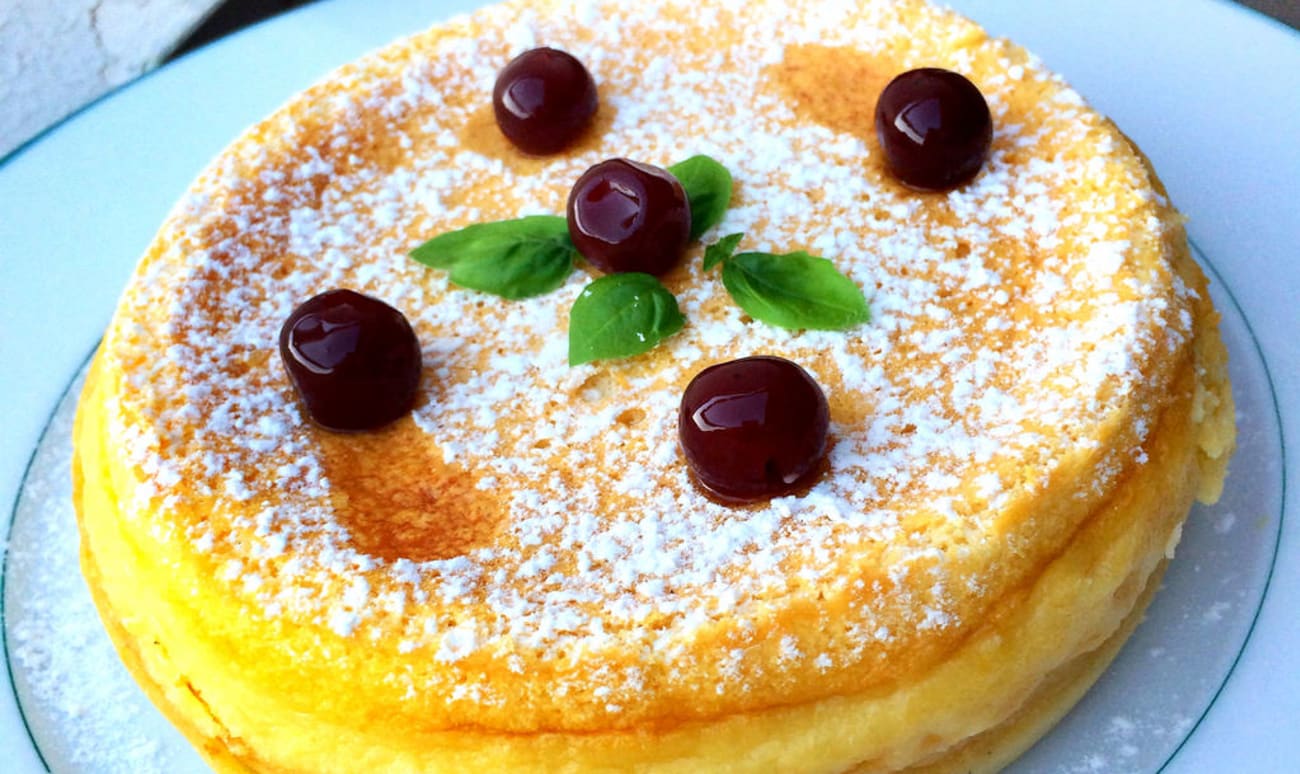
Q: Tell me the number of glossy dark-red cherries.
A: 5